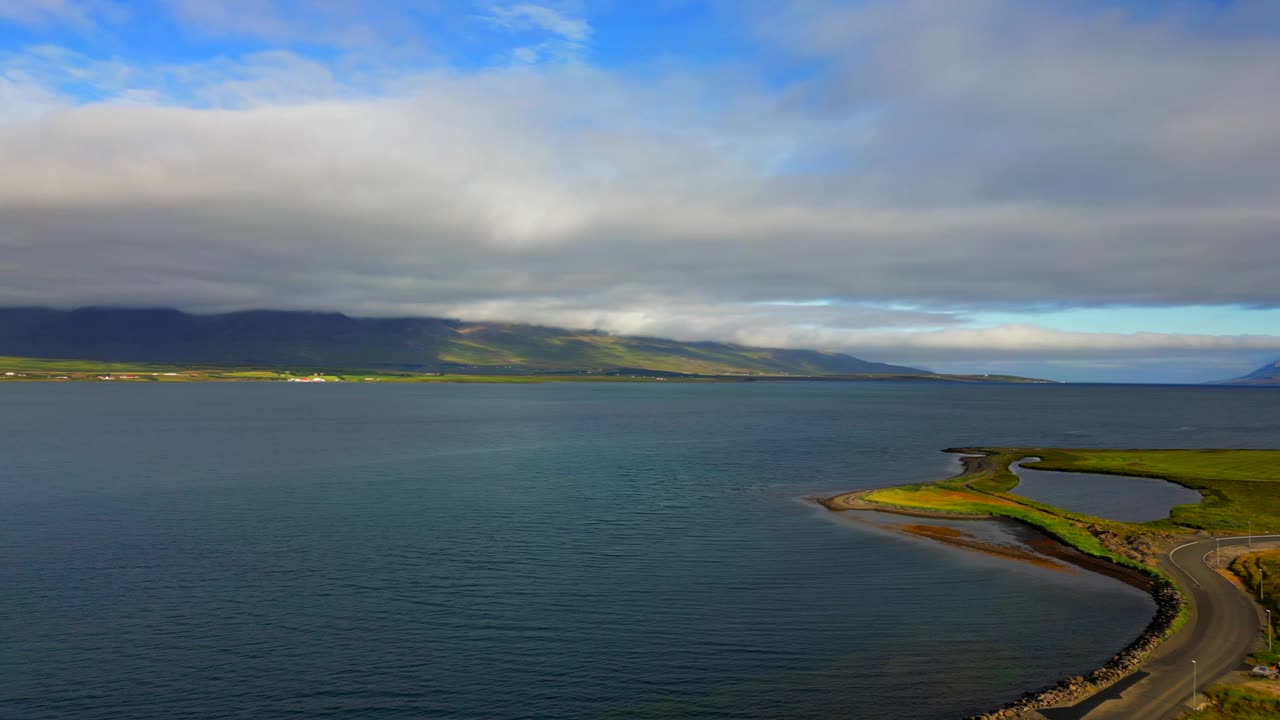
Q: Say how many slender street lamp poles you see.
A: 5